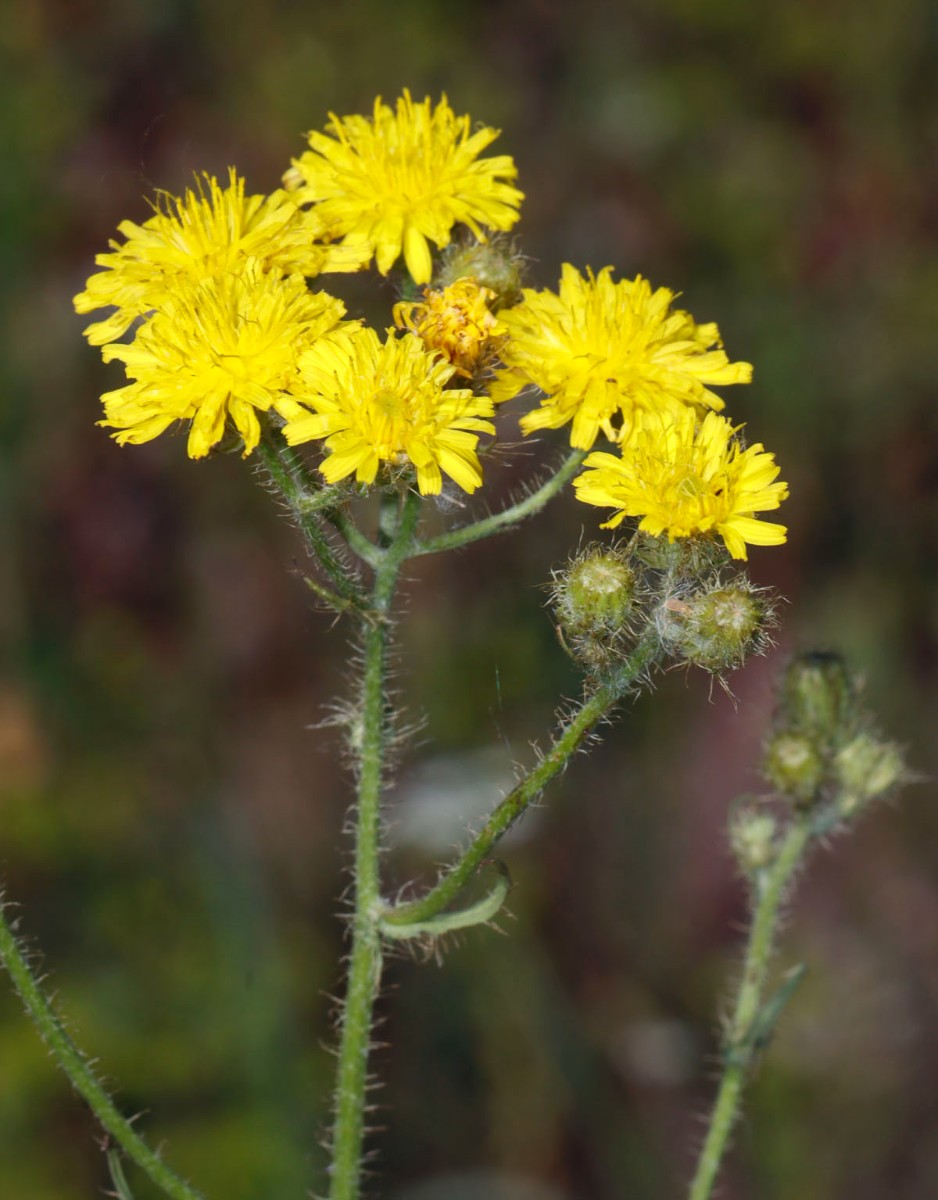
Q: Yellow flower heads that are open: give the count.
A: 6